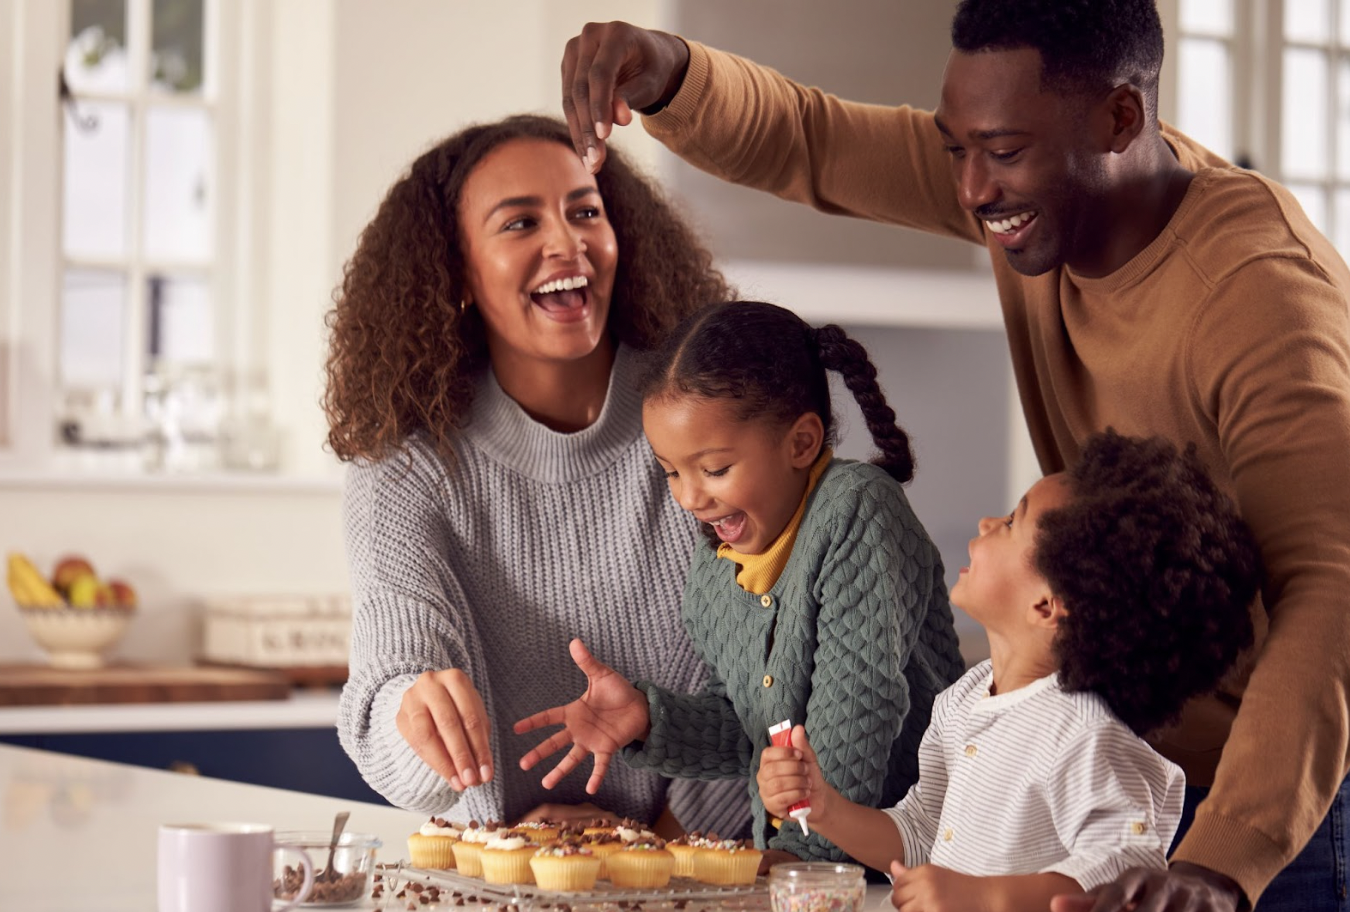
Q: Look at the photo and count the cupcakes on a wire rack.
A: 12